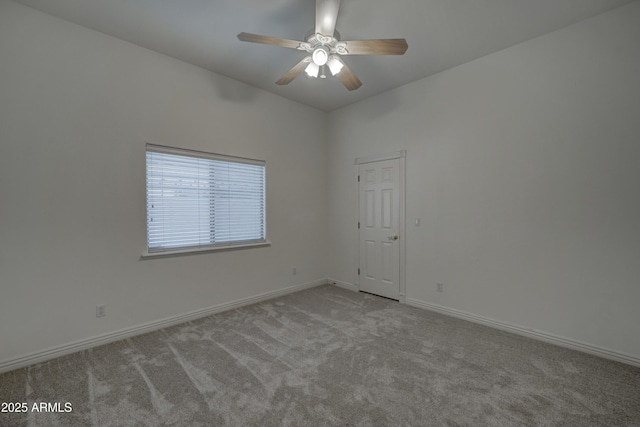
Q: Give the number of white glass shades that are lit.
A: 3